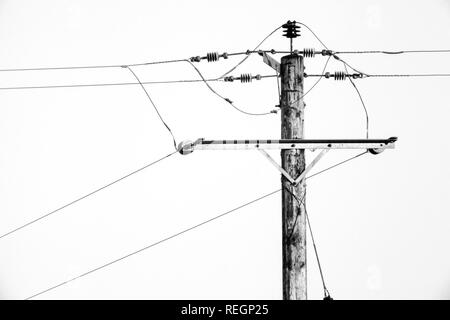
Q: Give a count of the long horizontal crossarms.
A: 1